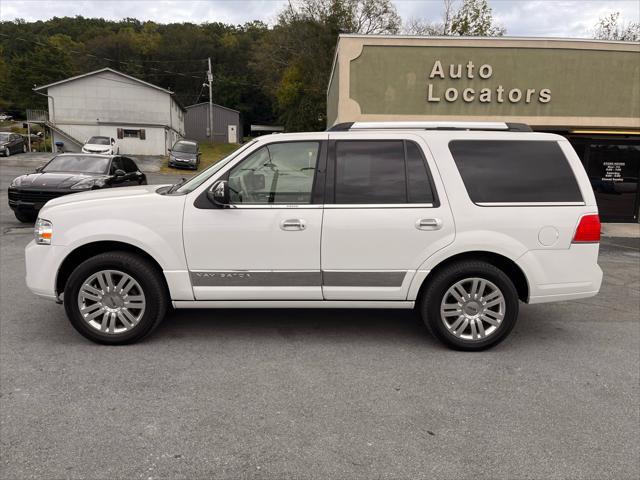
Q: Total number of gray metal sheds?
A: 1